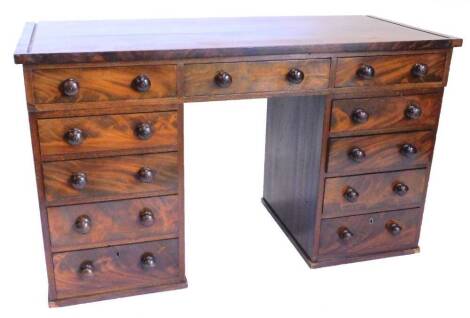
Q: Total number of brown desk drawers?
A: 11